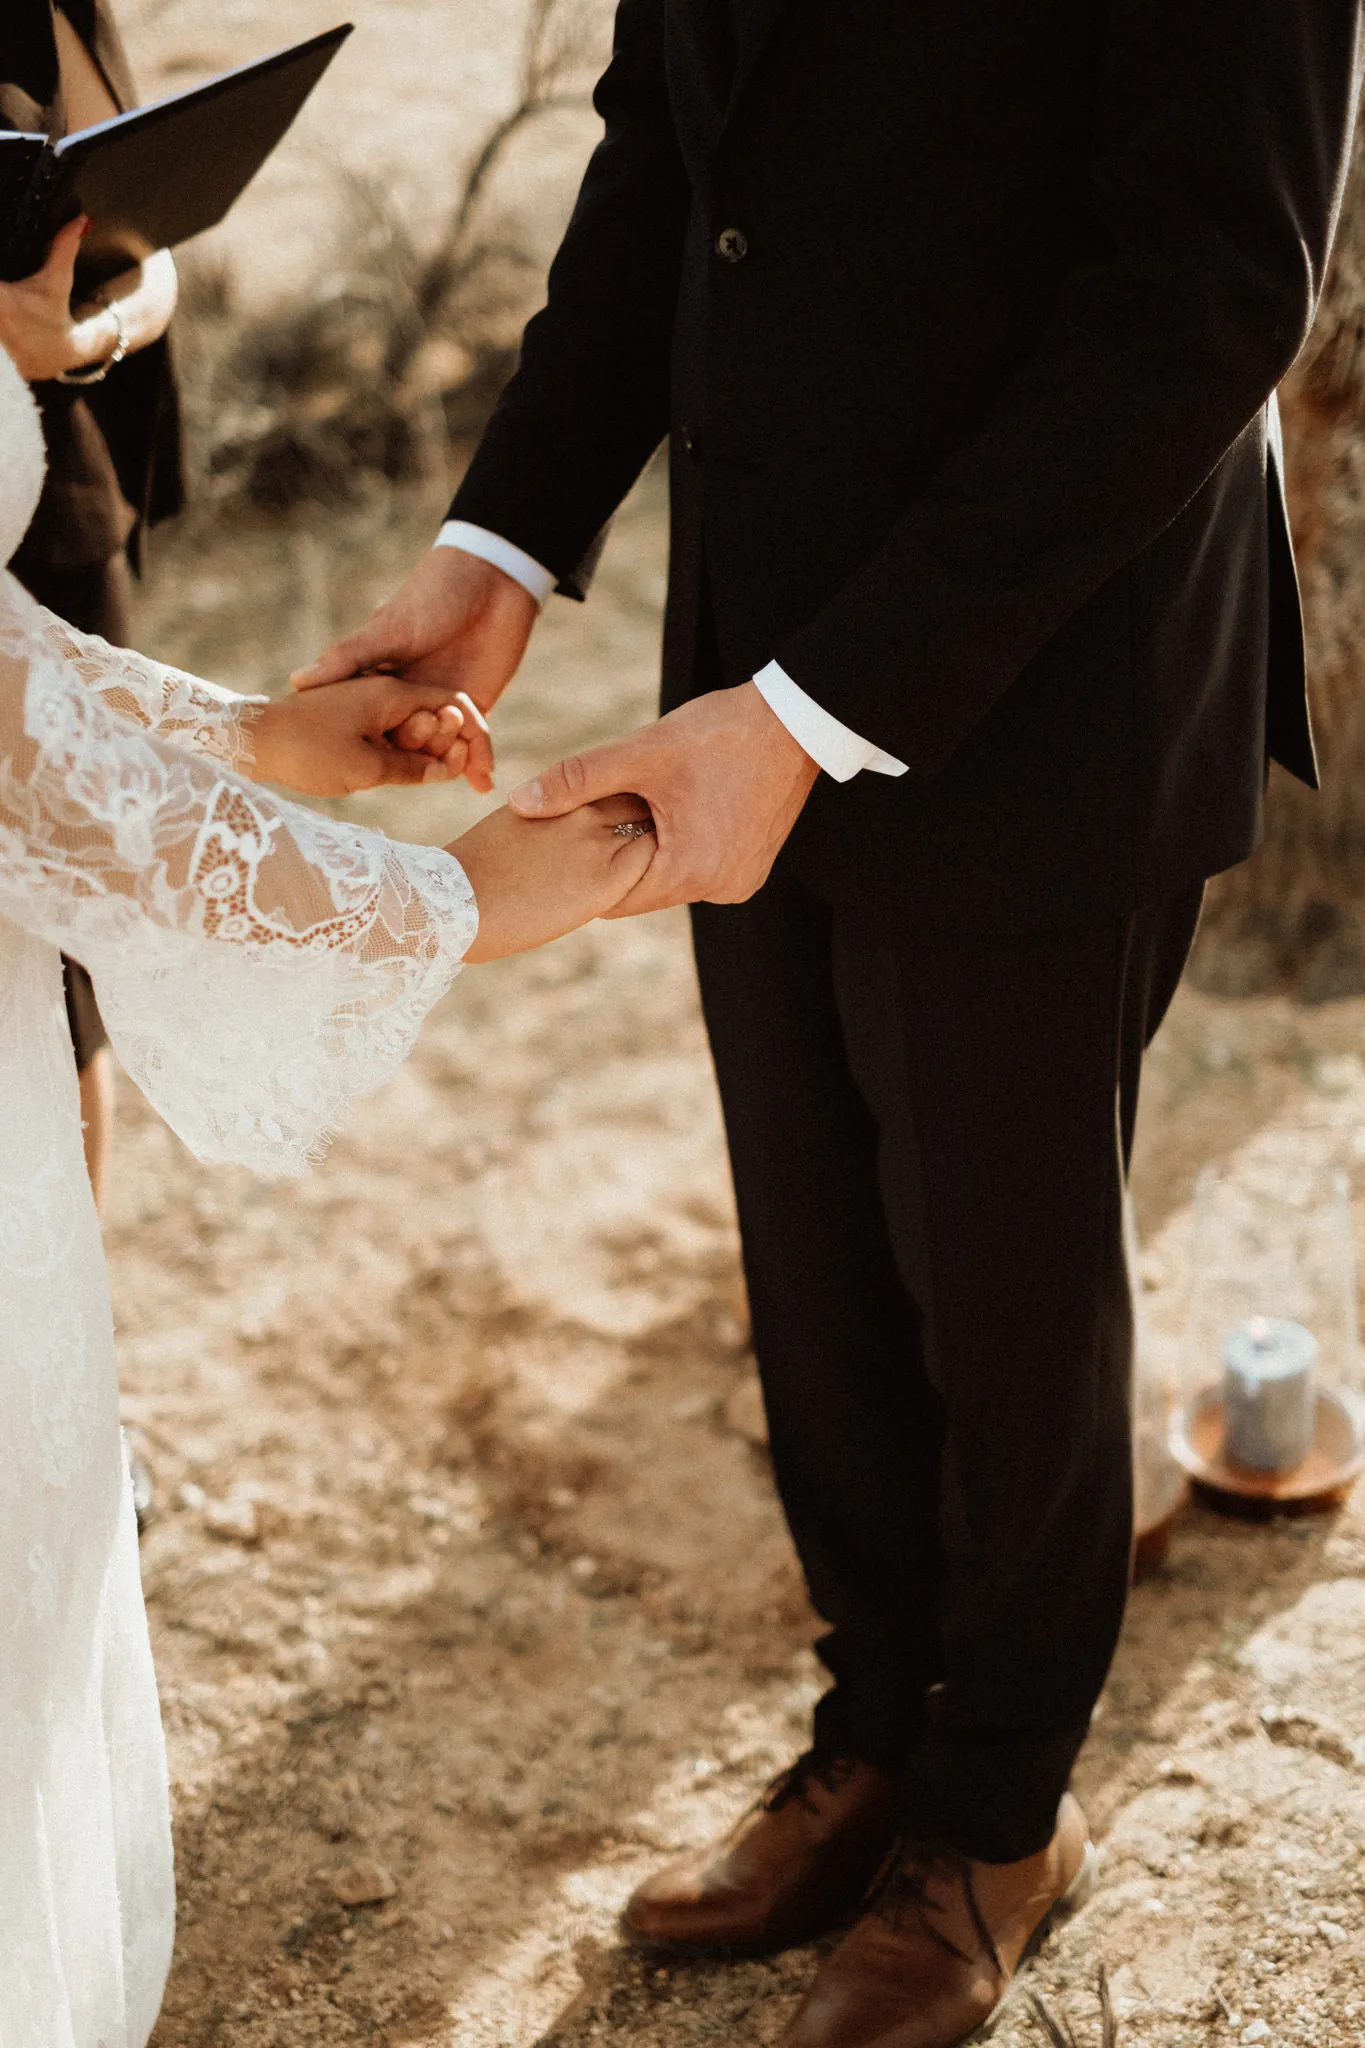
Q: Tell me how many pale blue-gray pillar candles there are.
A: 1